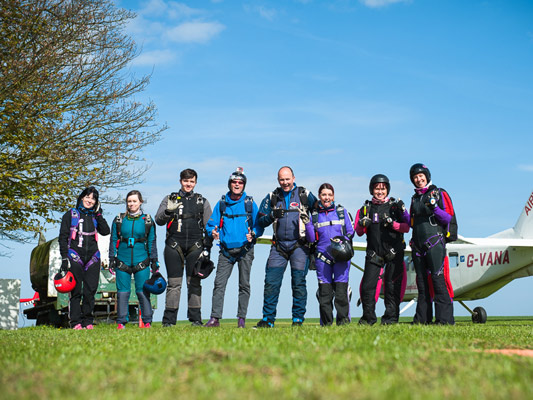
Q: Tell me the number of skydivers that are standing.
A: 8